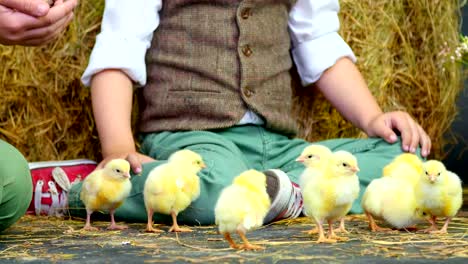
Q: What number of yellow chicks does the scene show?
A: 8